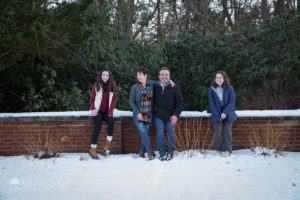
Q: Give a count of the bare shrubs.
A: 3